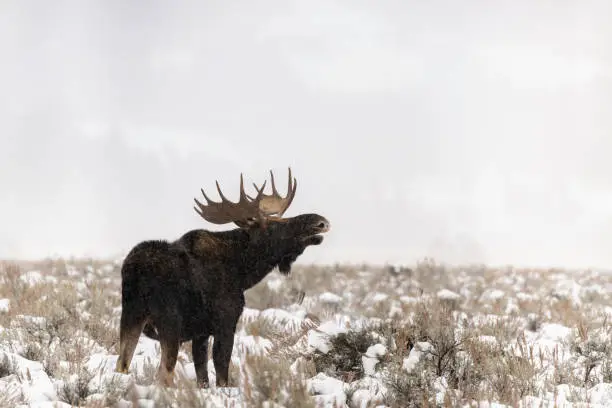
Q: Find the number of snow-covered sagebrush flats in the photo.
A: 1